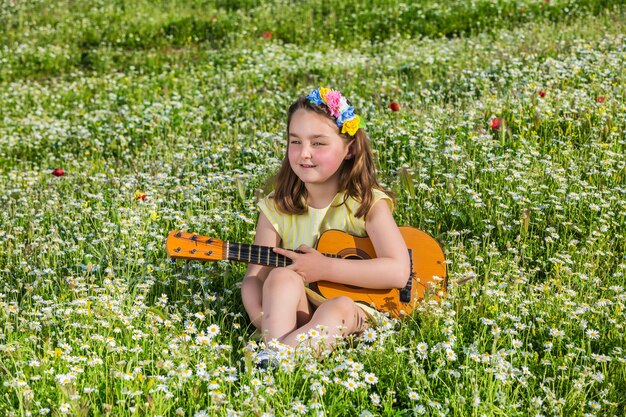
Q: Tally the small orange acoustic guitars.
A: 1